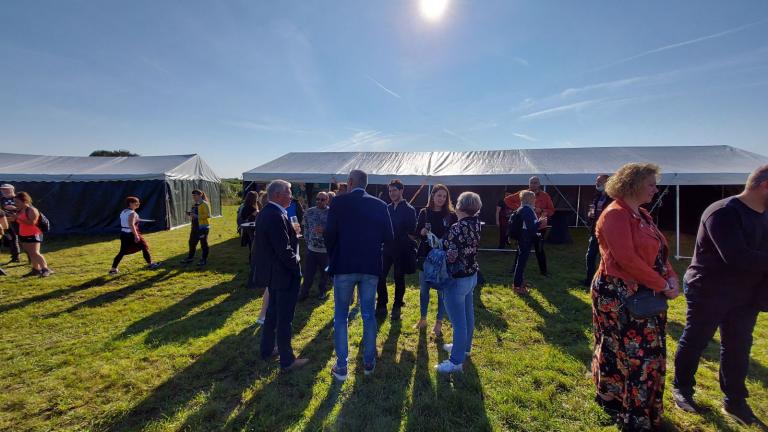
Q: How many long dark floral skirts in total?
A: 1